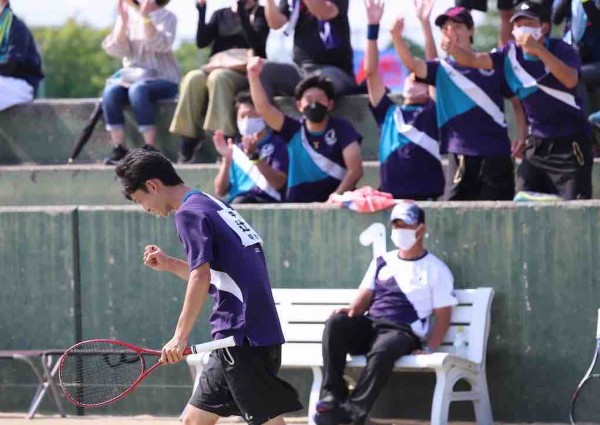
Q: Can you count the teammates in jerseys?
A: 5